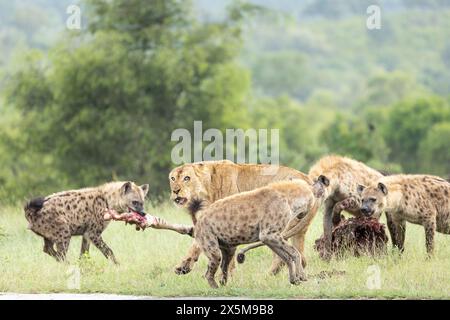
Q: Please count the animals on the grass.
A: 5